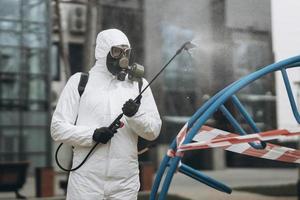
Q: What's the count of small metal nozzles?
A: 1